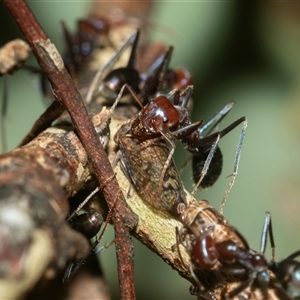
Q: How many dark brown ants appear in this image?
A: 5